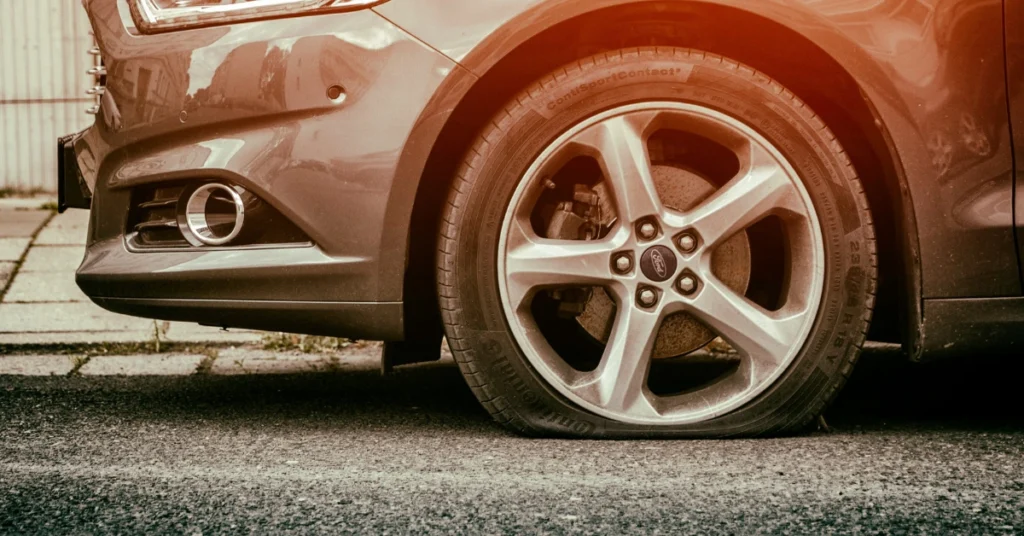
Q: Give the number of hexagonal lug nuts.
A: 5